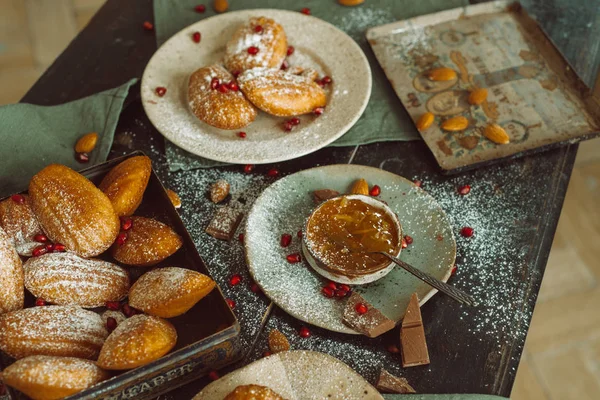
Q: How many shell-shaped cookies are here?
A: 14